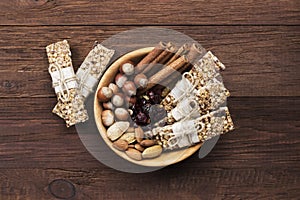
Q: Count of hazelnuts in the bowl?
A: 11